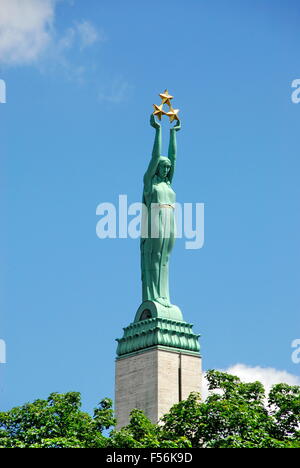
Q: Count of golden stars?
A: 3